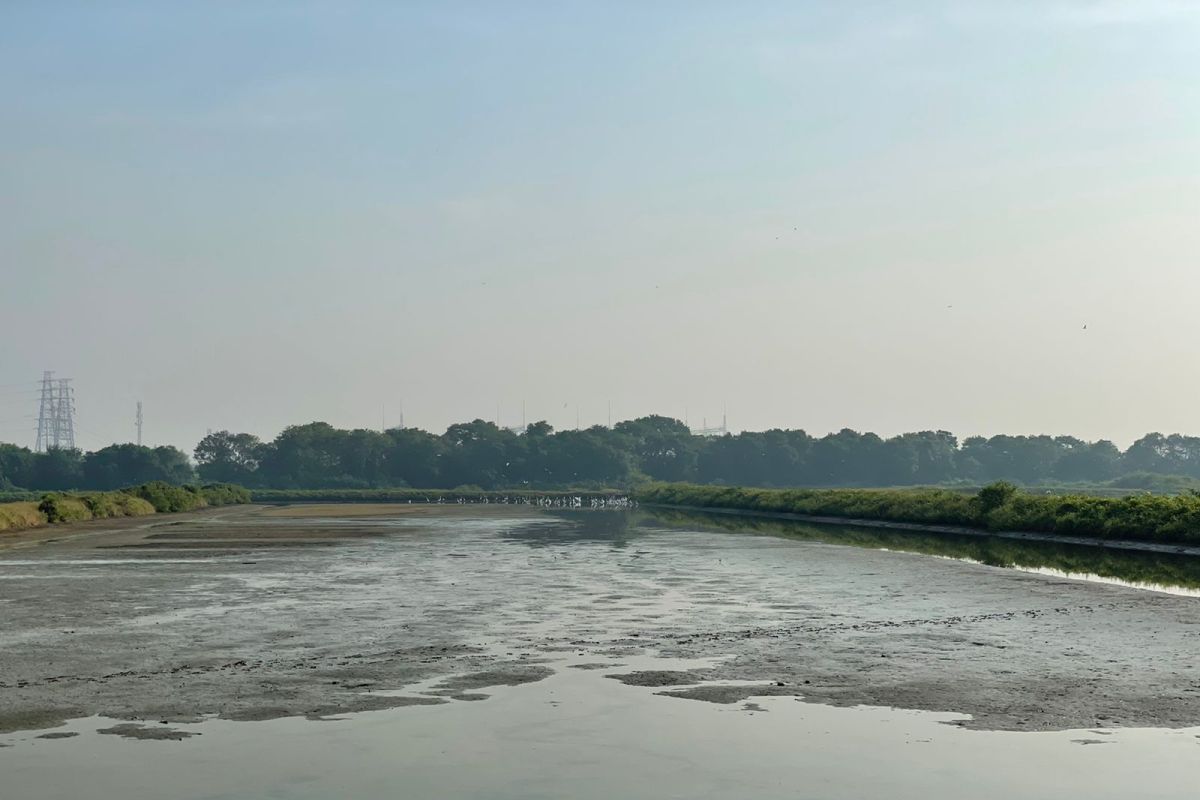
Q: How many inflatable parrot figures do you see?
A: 0